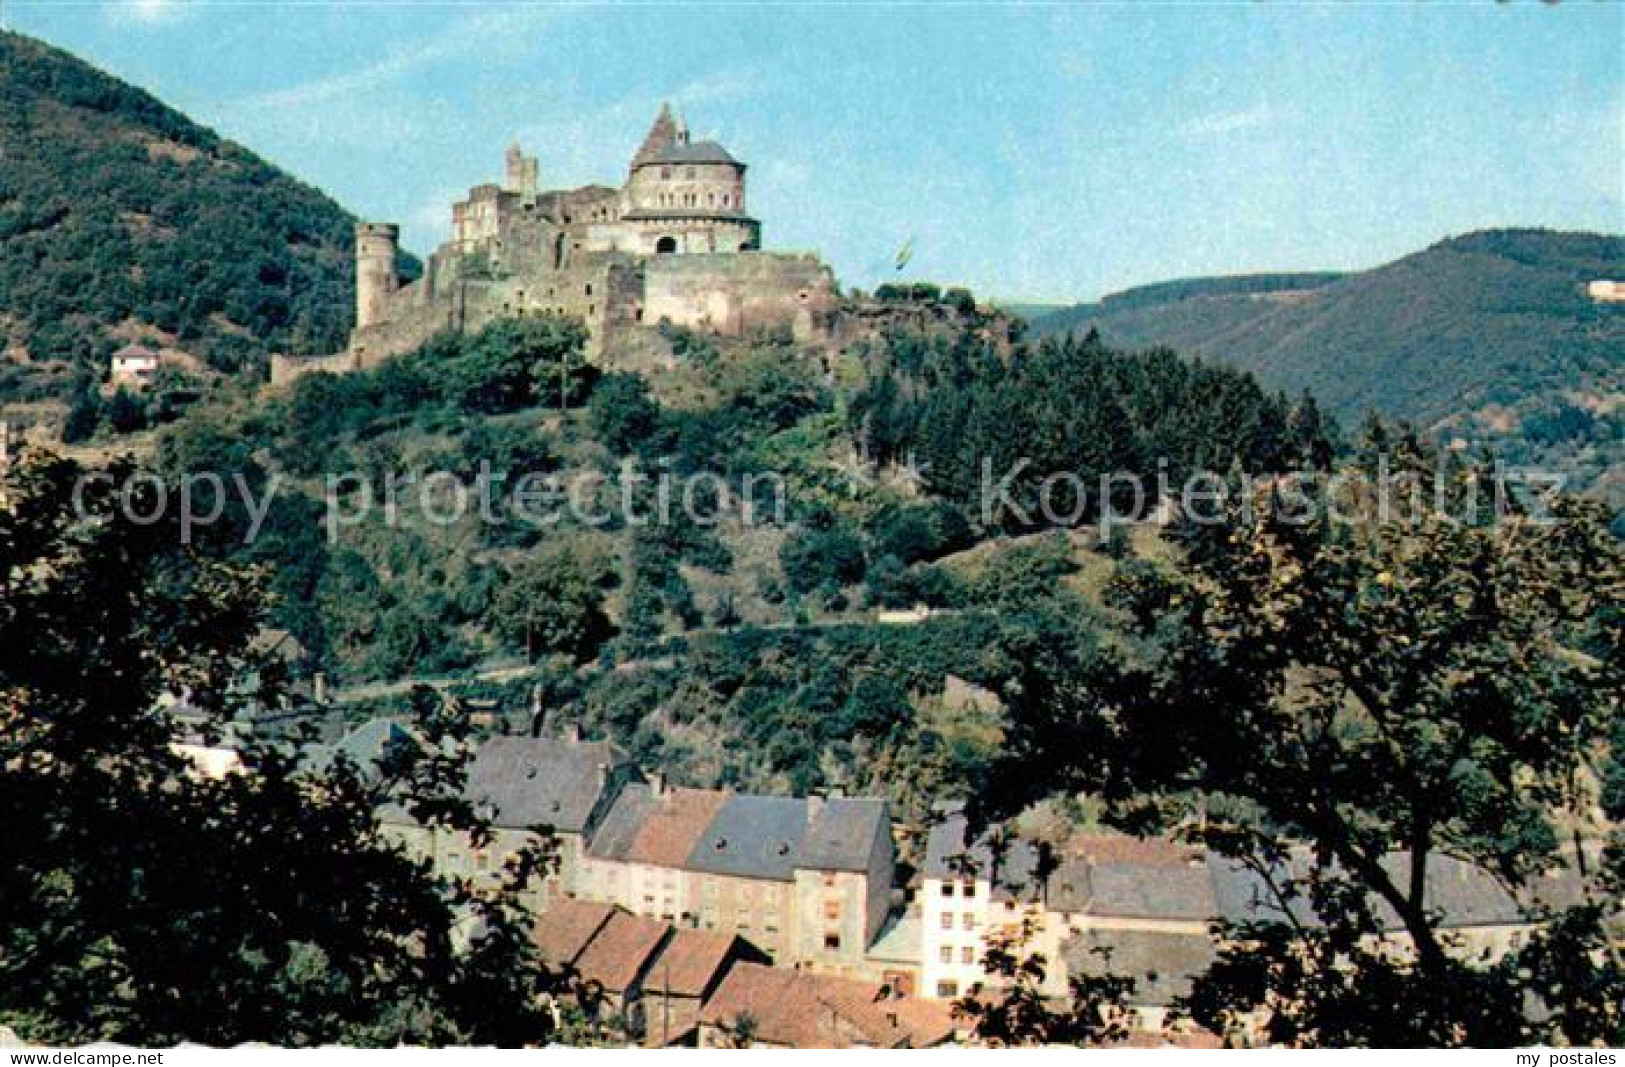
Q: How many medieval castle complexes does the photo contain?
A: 1